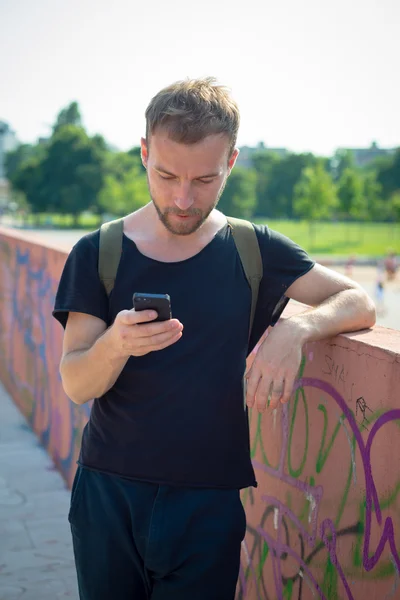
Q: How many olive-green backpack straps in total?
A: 2